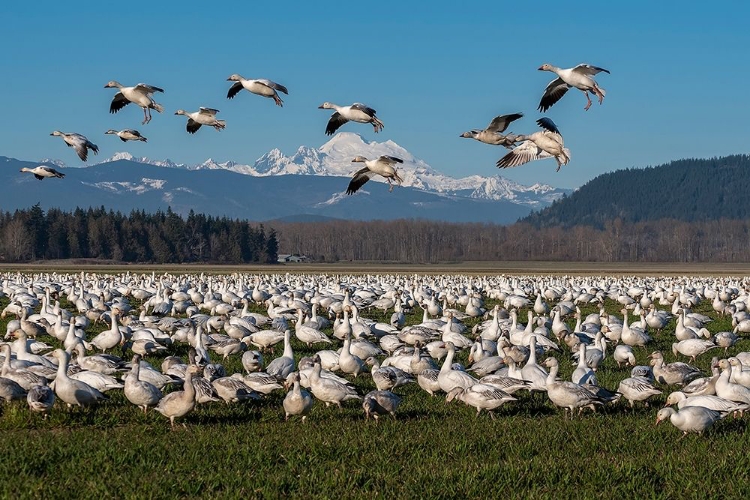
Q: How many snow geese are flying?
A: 11